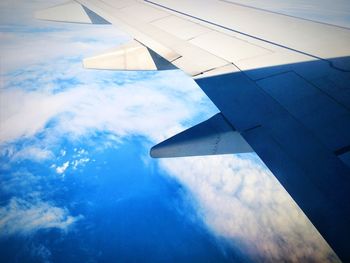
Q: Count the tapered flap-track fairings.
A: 3